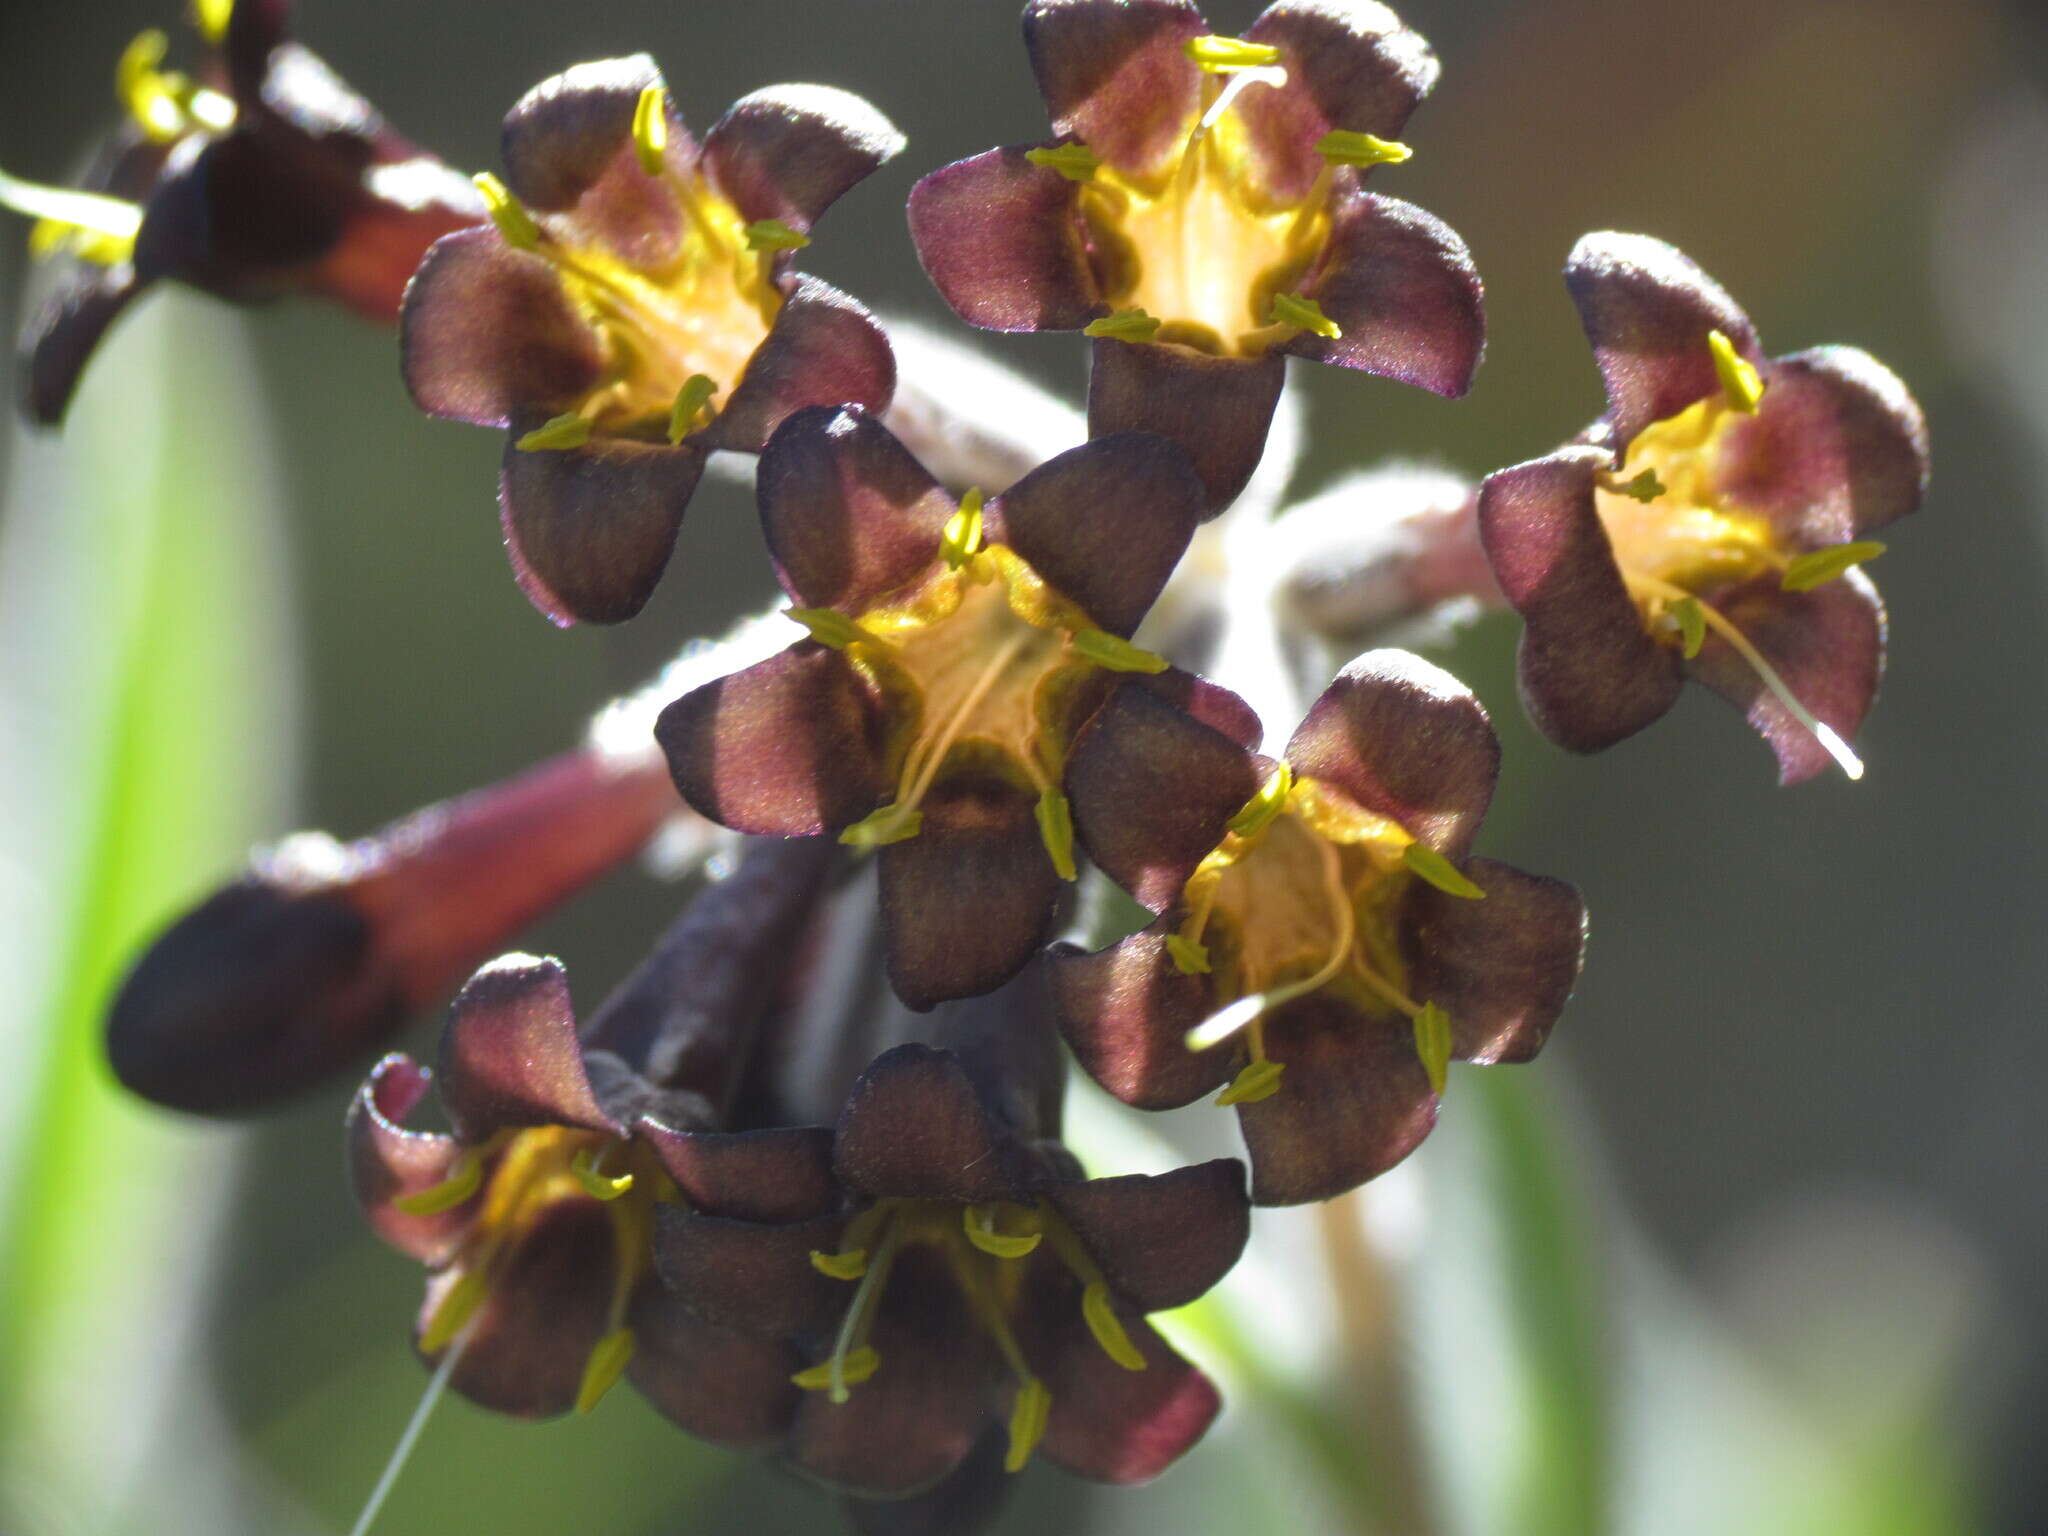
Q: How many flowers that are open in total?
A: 8